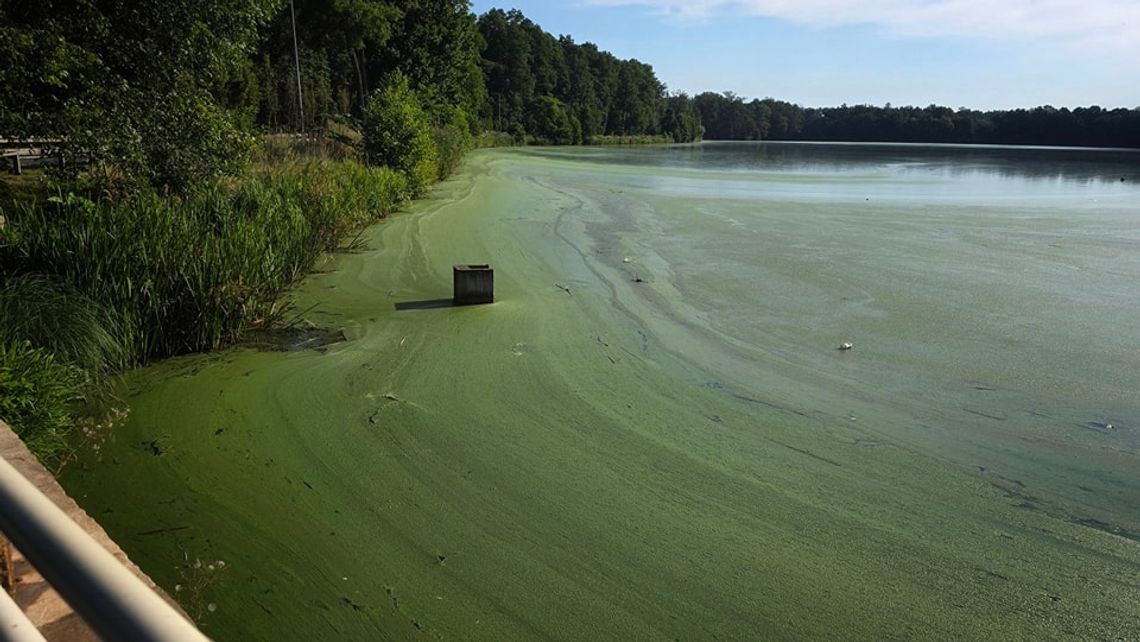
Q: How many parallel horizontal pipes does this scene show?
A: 2